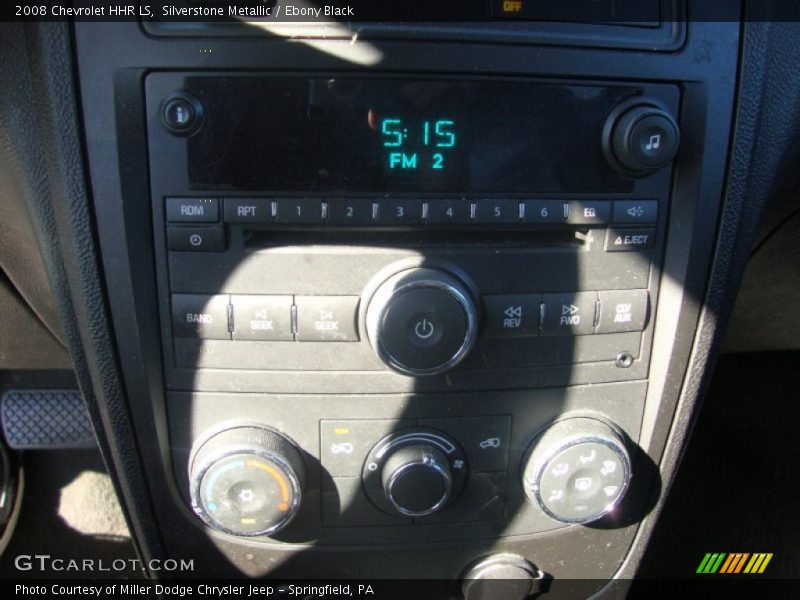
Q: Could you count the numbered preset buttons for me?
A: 6